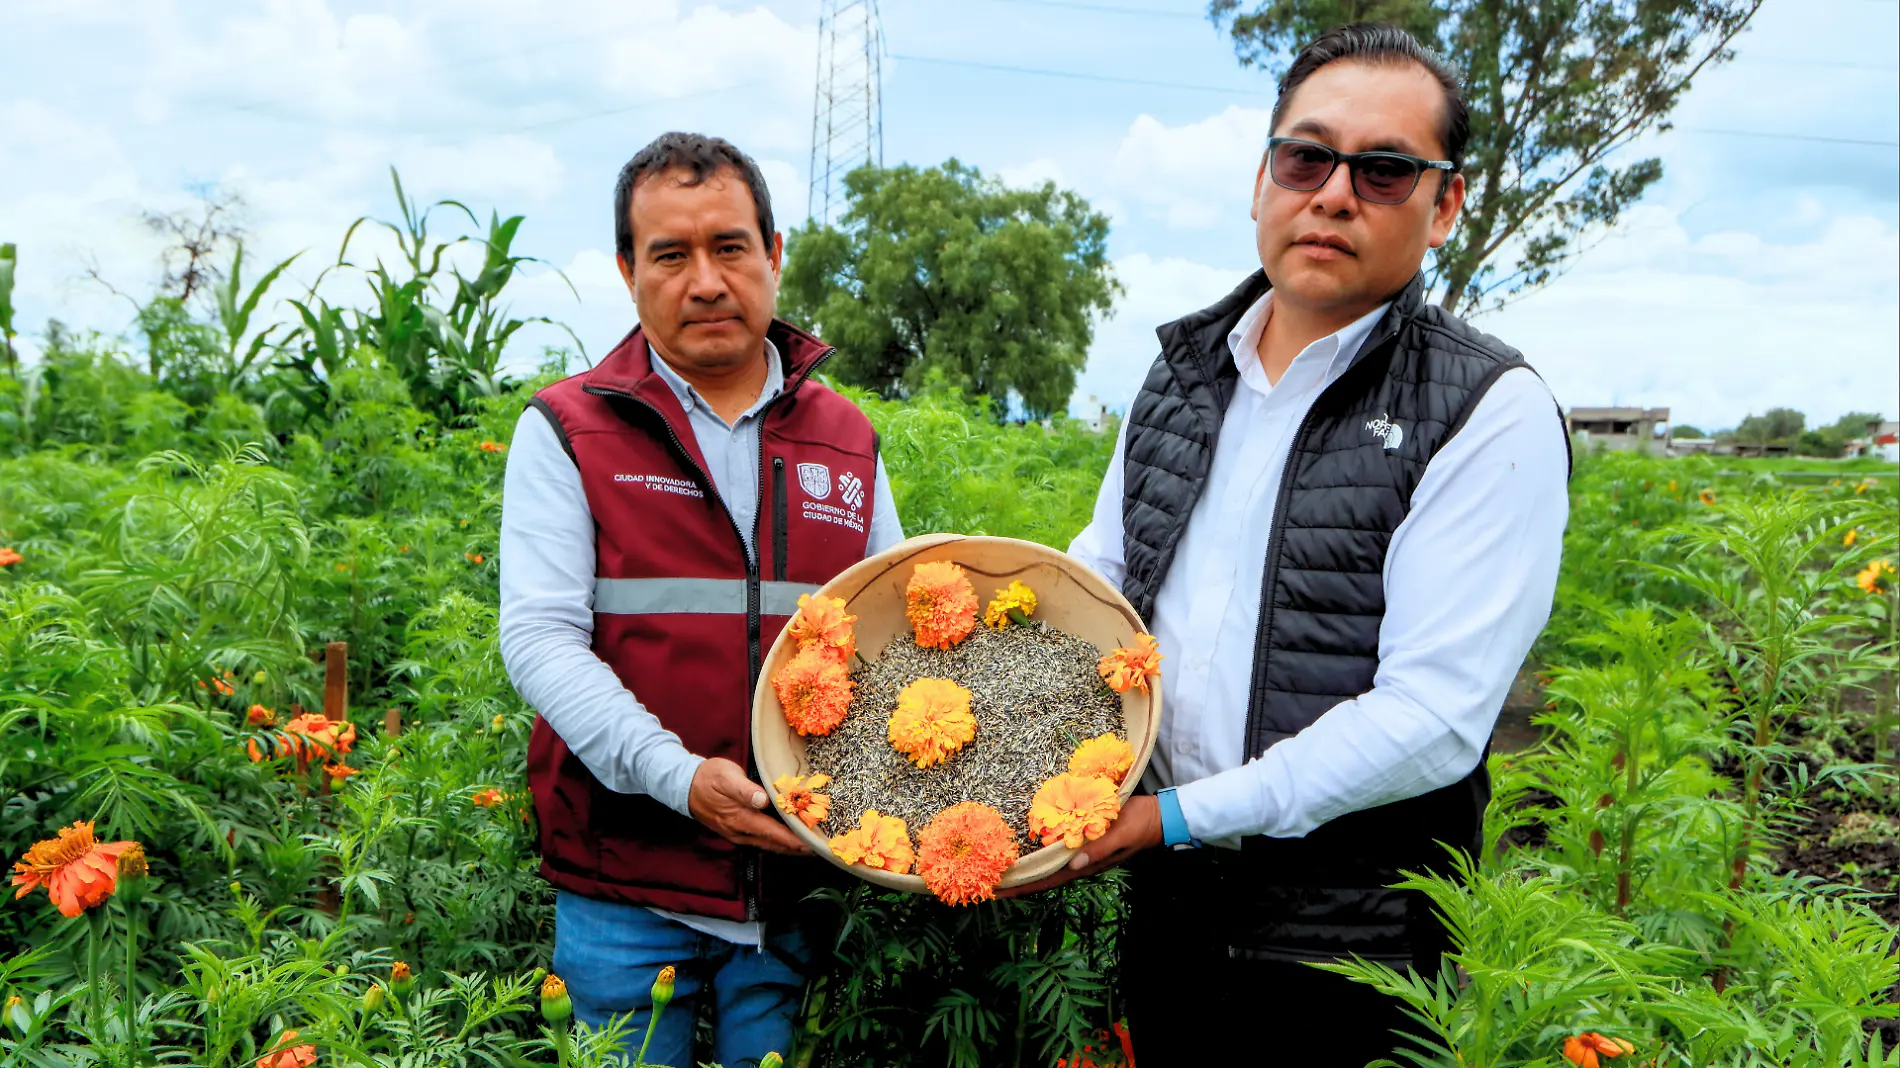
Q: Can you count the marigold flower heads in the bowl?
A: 11